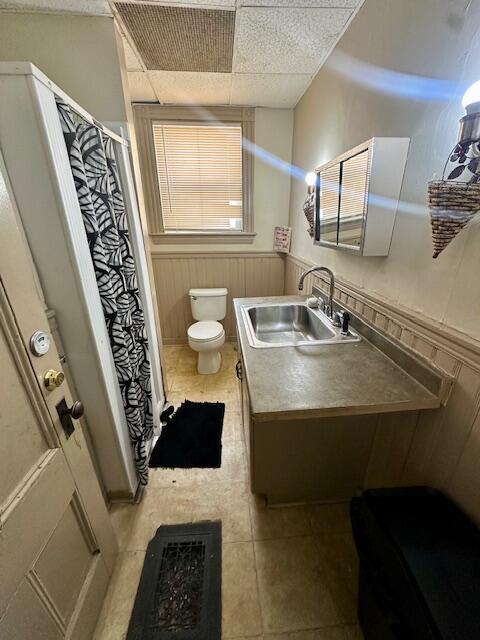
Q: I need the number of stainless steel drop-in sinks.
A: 1